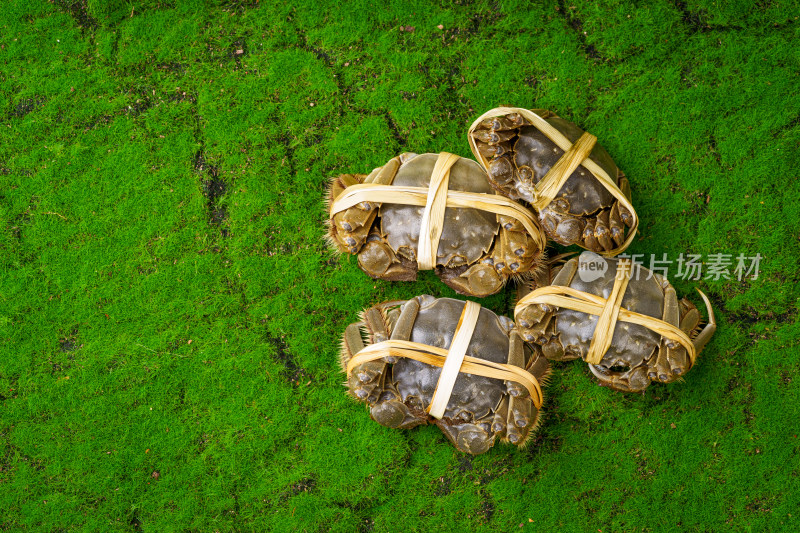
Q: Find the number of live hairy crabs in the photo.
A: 4